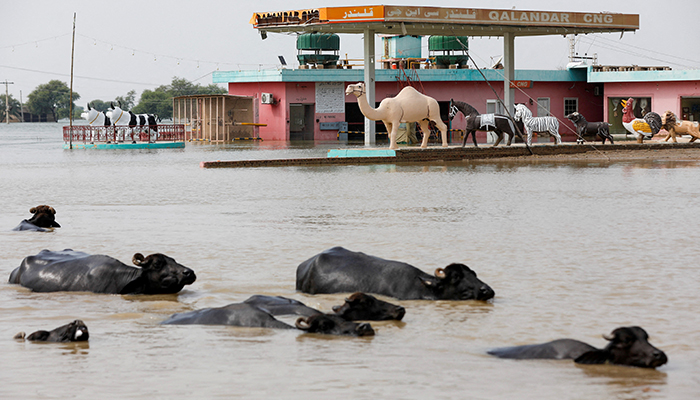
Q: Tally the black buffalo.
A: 7